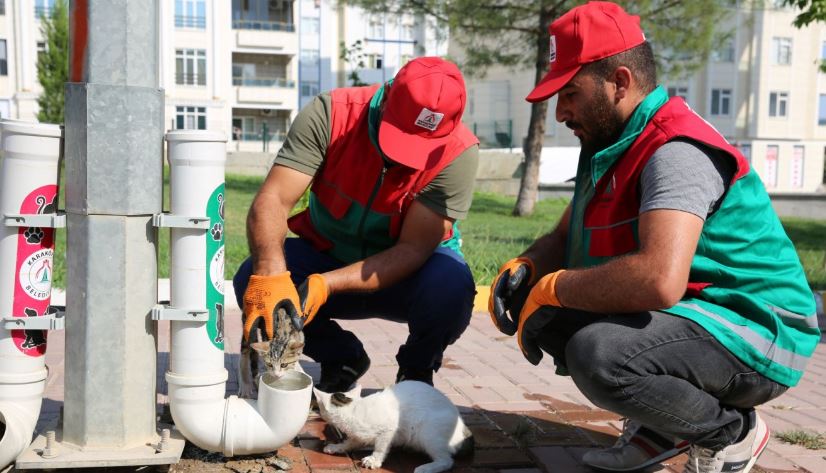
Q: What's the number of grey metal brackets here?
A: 4